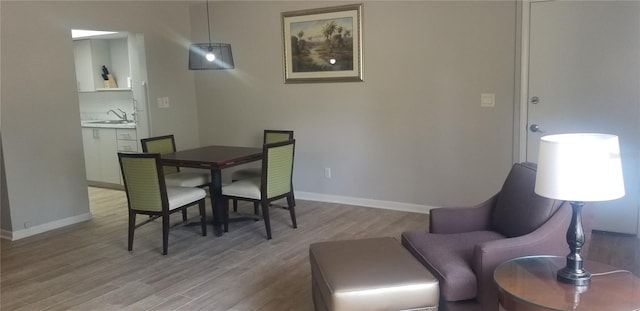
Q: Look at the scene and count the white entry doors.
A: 1